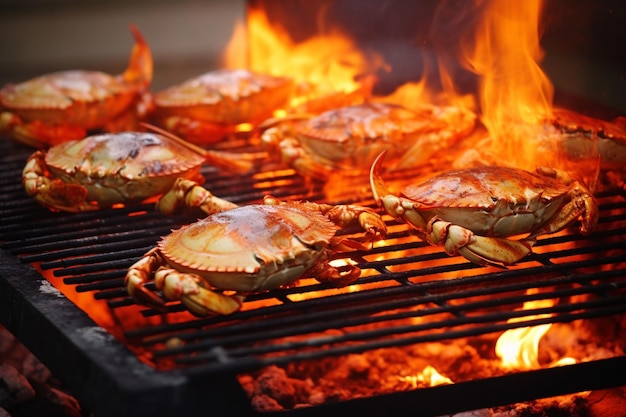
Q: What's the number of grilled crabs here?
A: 7